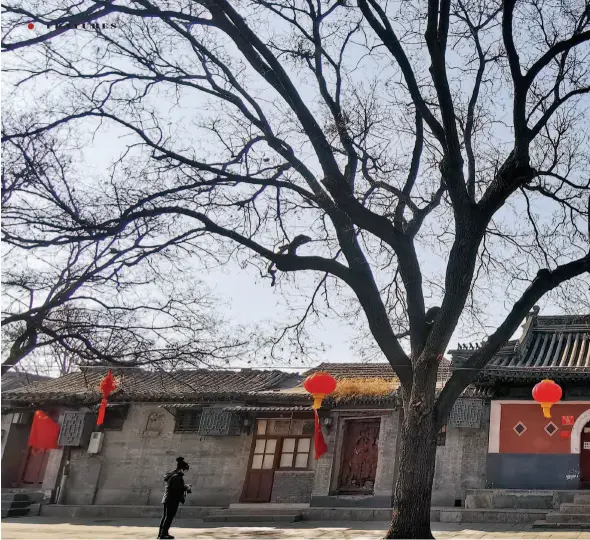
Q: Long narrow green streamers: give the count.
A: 0